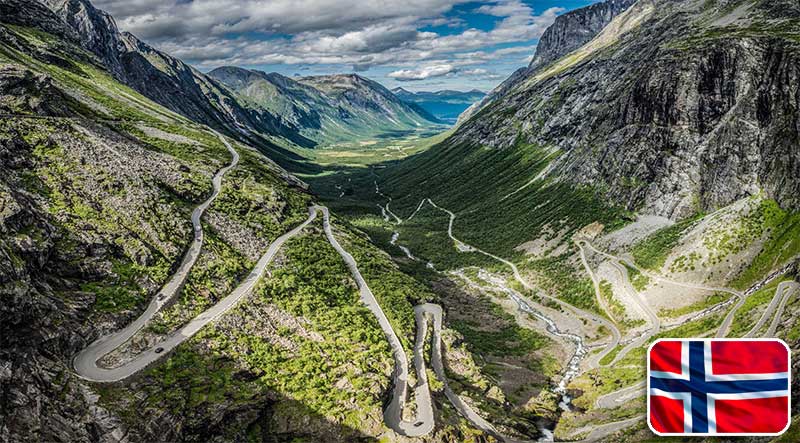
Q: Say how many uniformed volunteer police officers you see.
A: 0